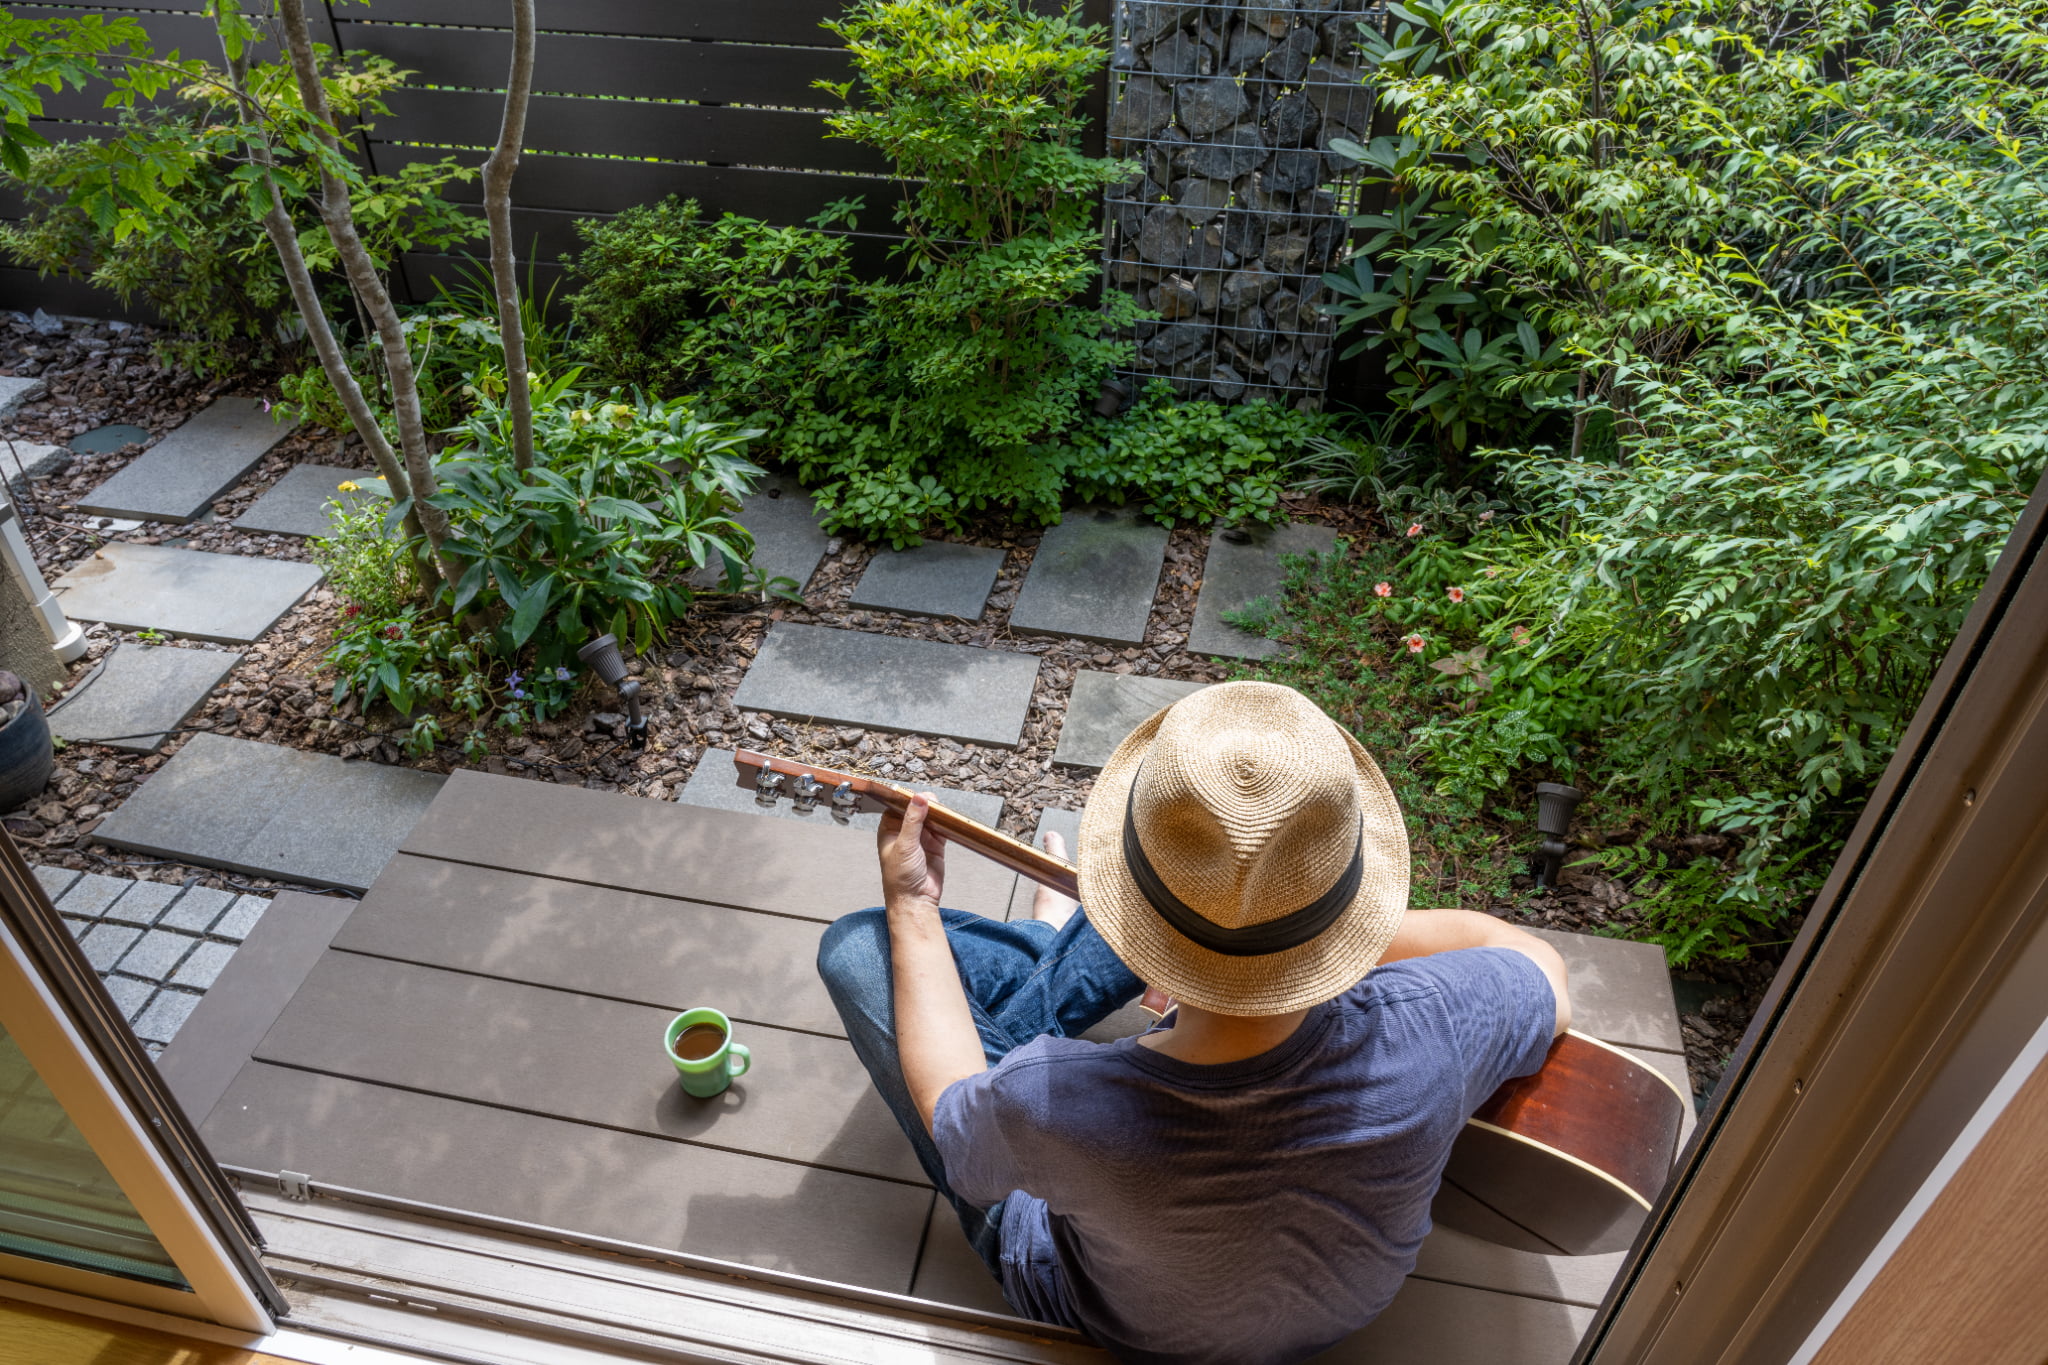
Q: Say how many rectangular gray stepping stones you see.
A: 13